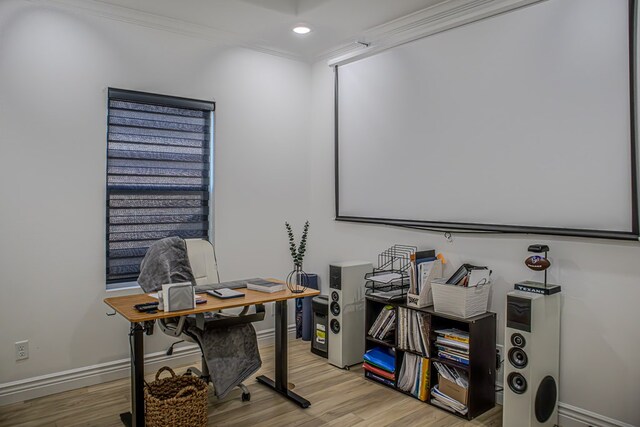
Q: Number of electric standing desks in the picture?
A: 1